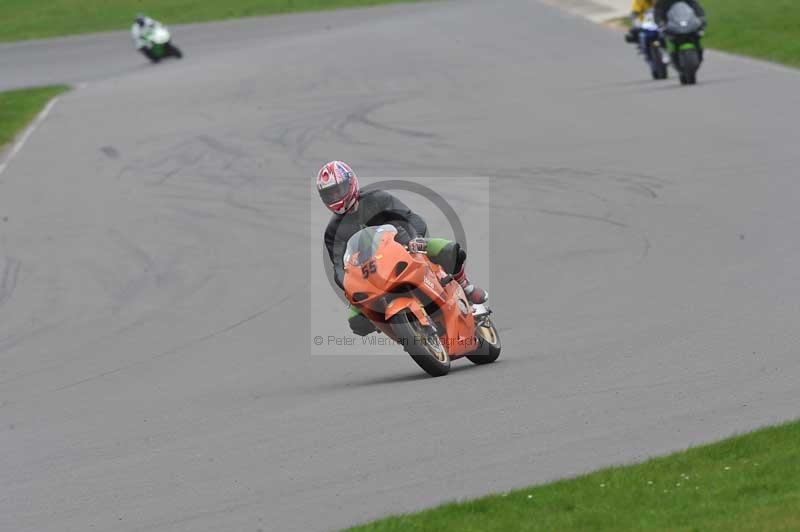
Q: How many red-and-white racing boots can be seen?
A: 1